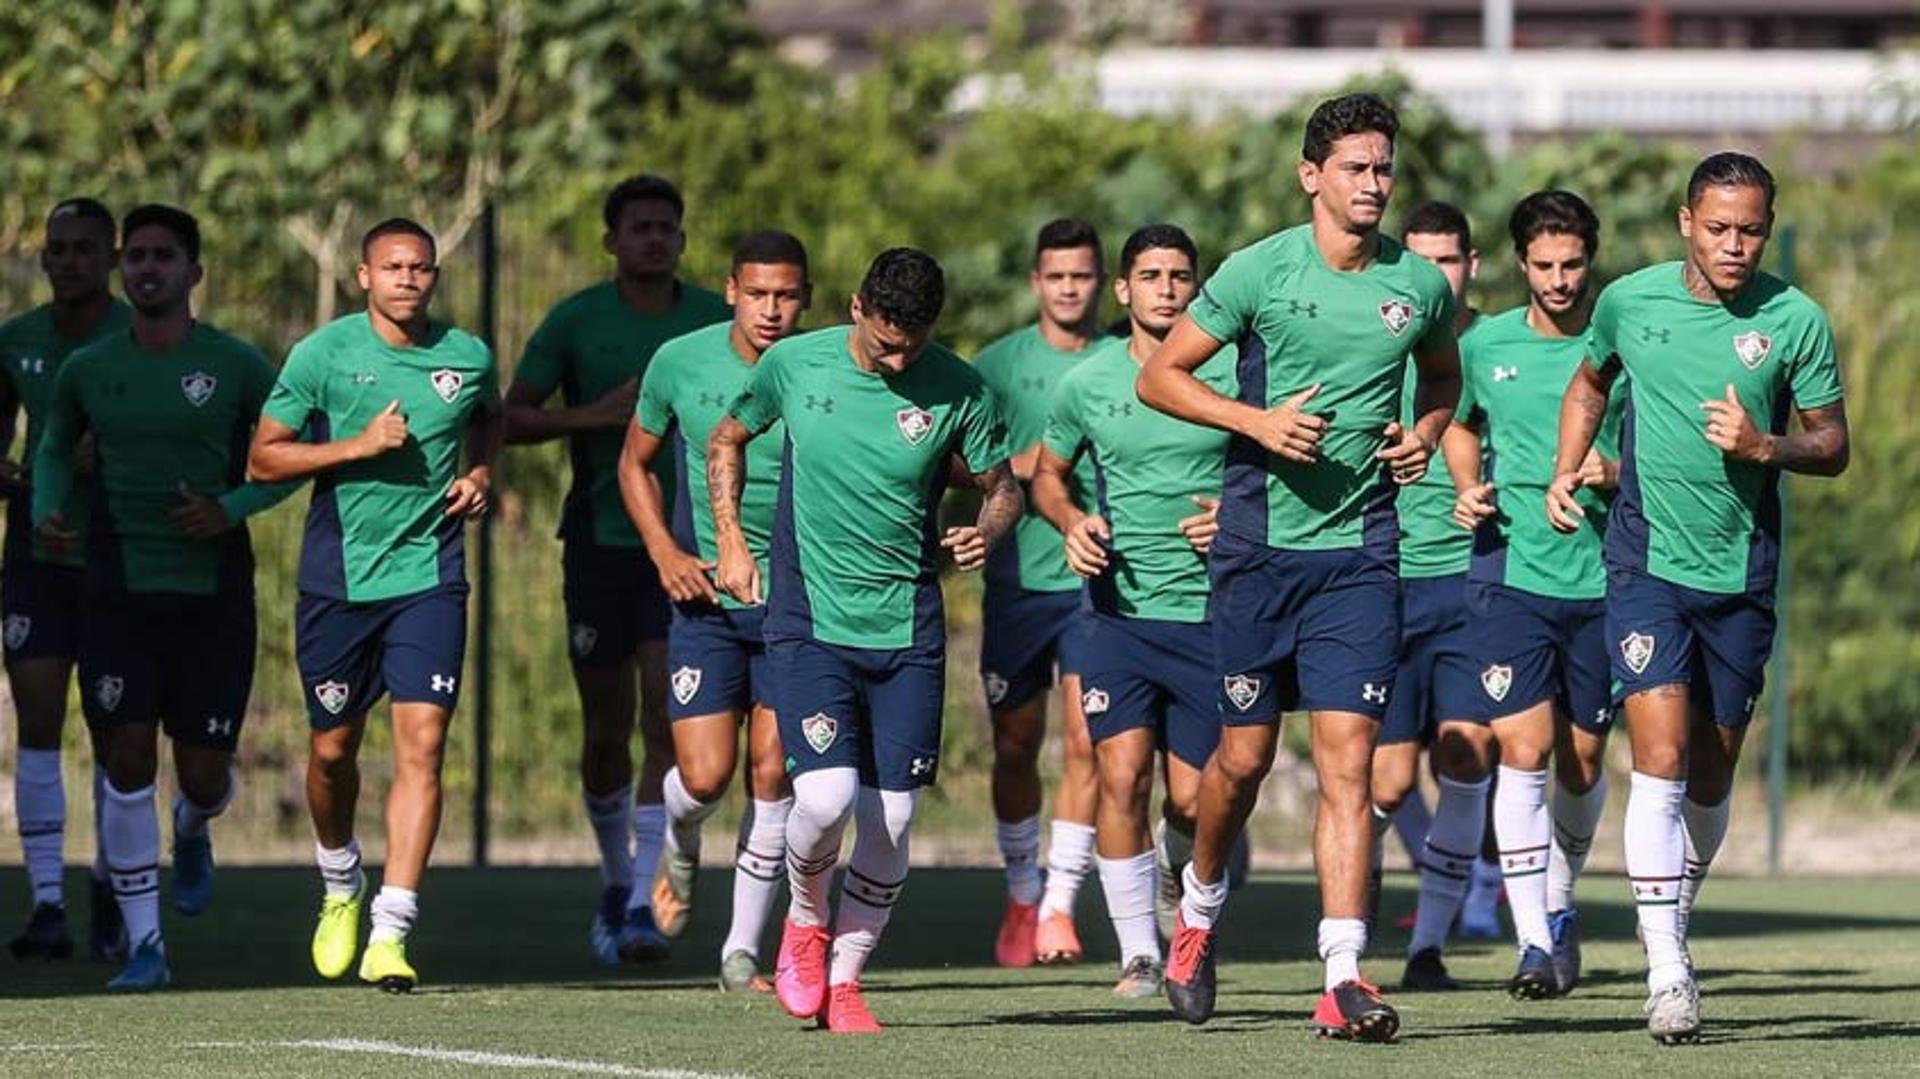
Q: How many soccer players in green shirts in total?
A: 12